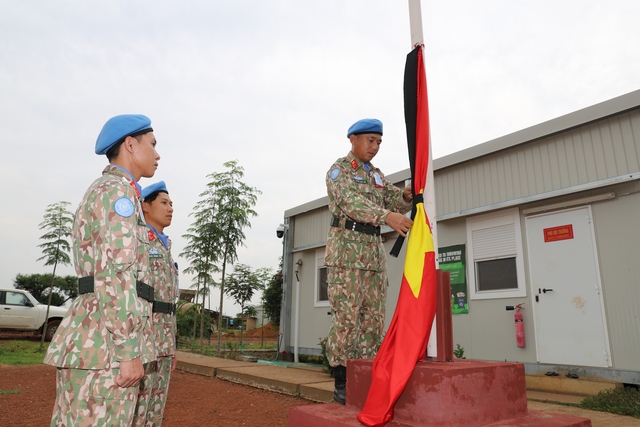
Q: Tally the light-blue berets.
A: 3